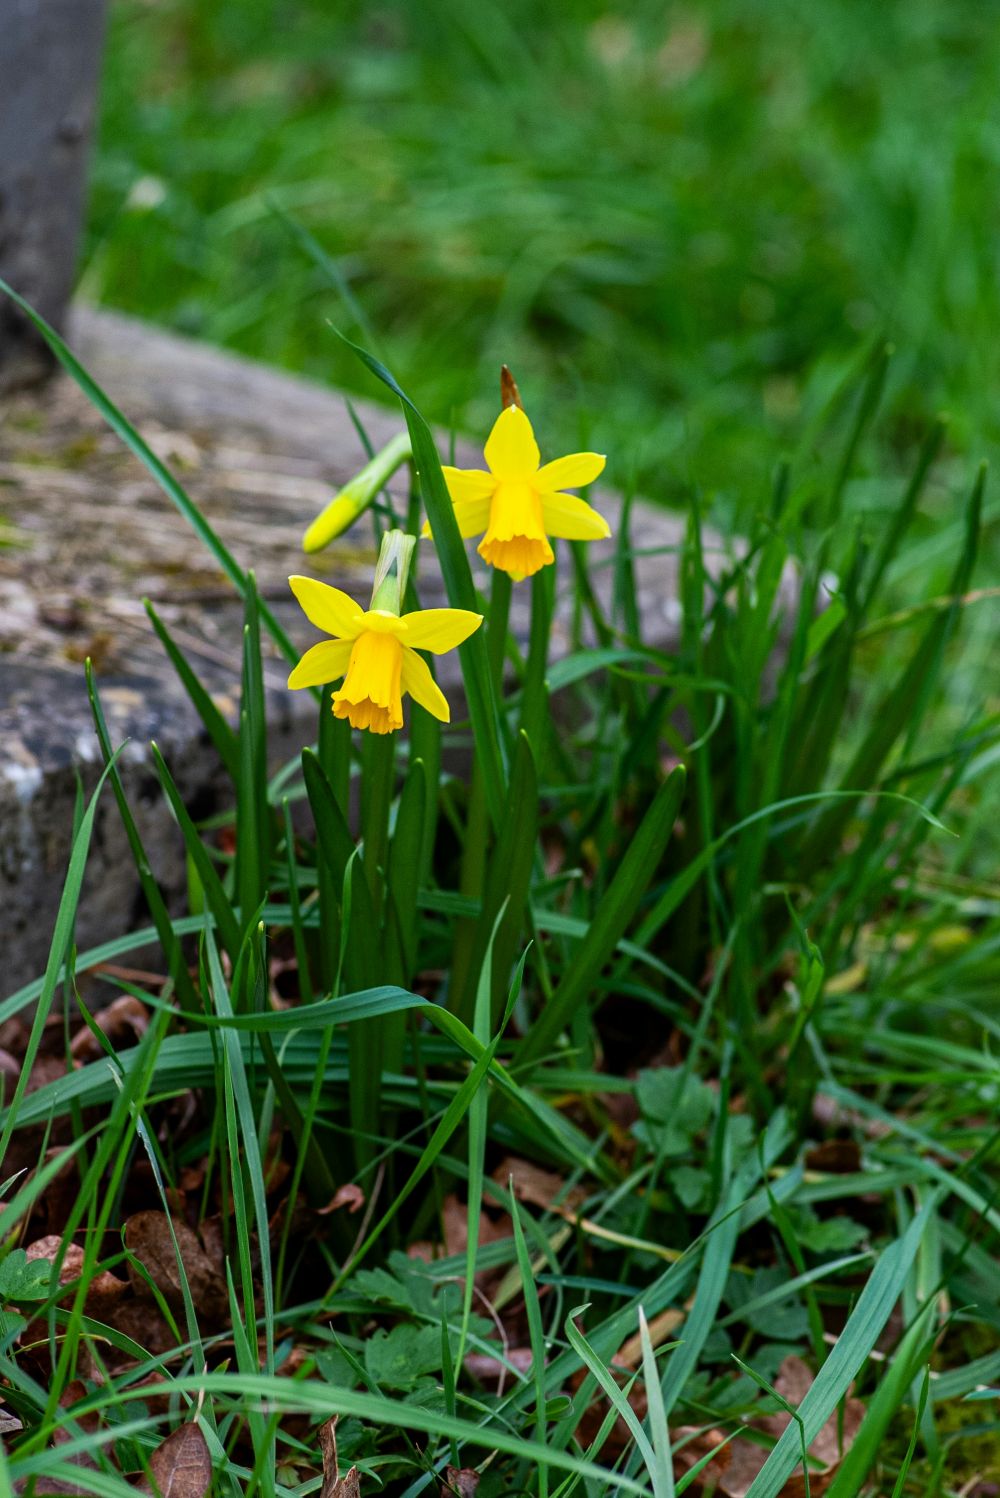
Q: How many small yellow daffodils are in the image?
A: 2